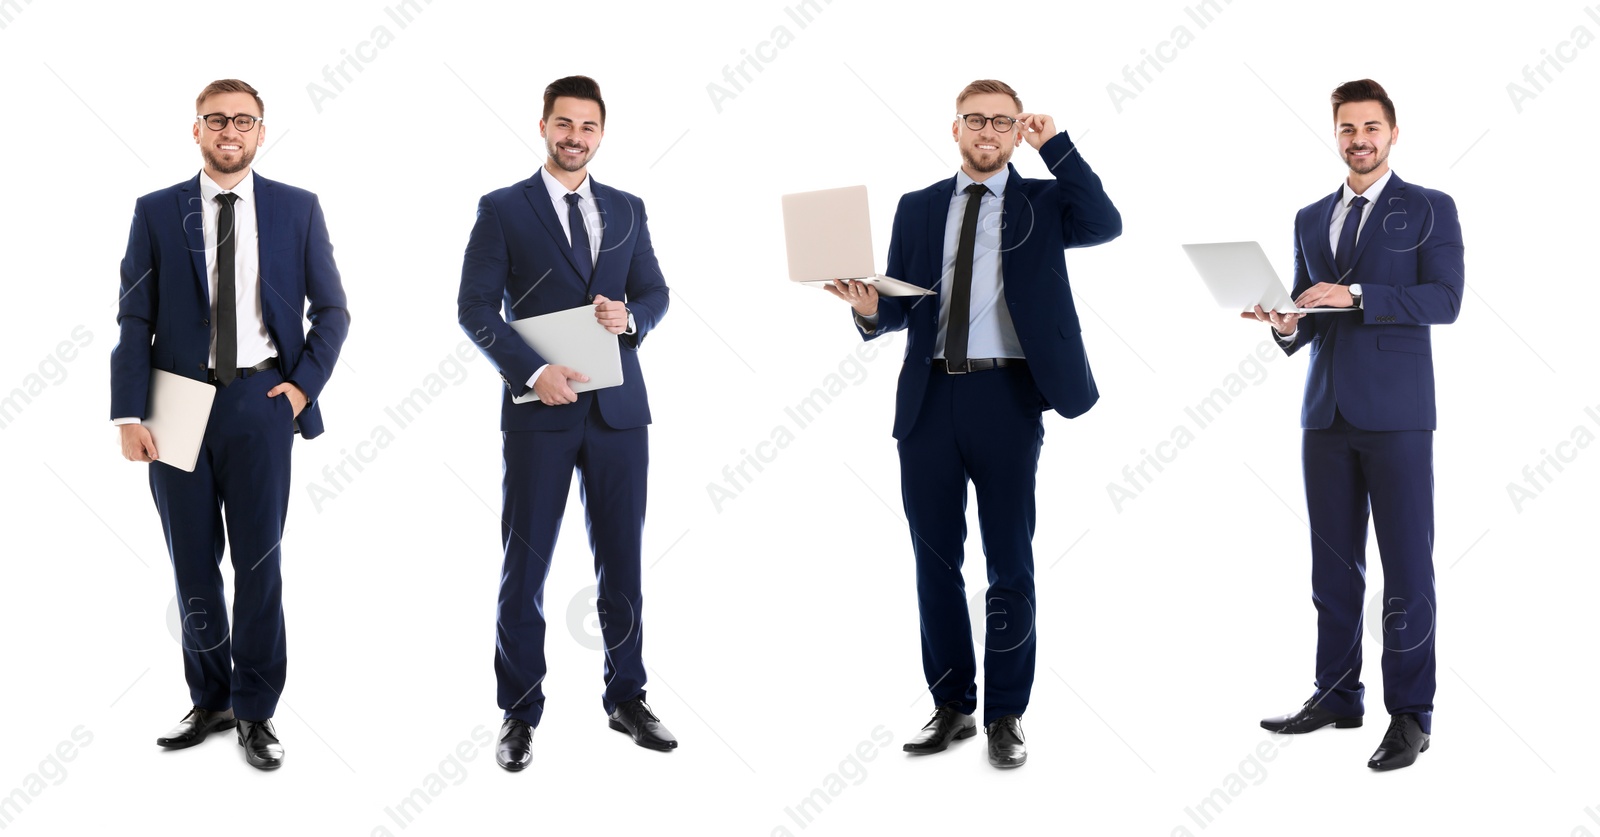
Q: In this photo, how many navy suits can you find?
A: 4